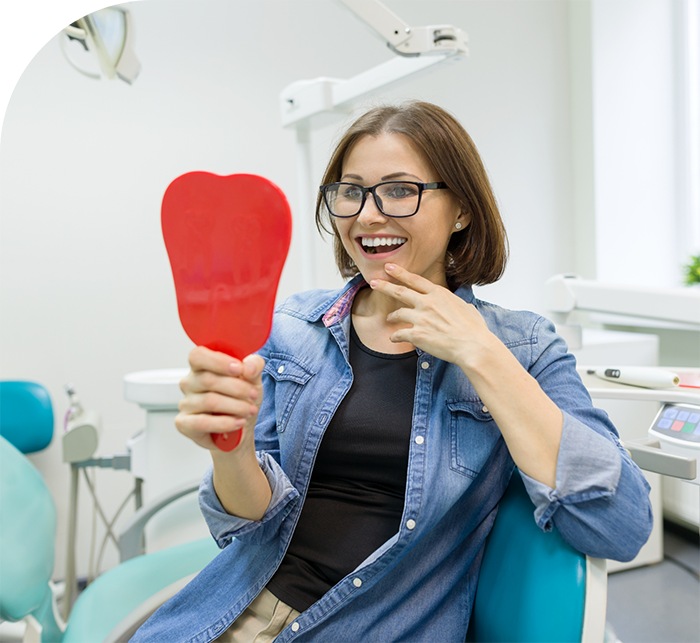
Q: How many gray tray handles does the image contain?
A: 1